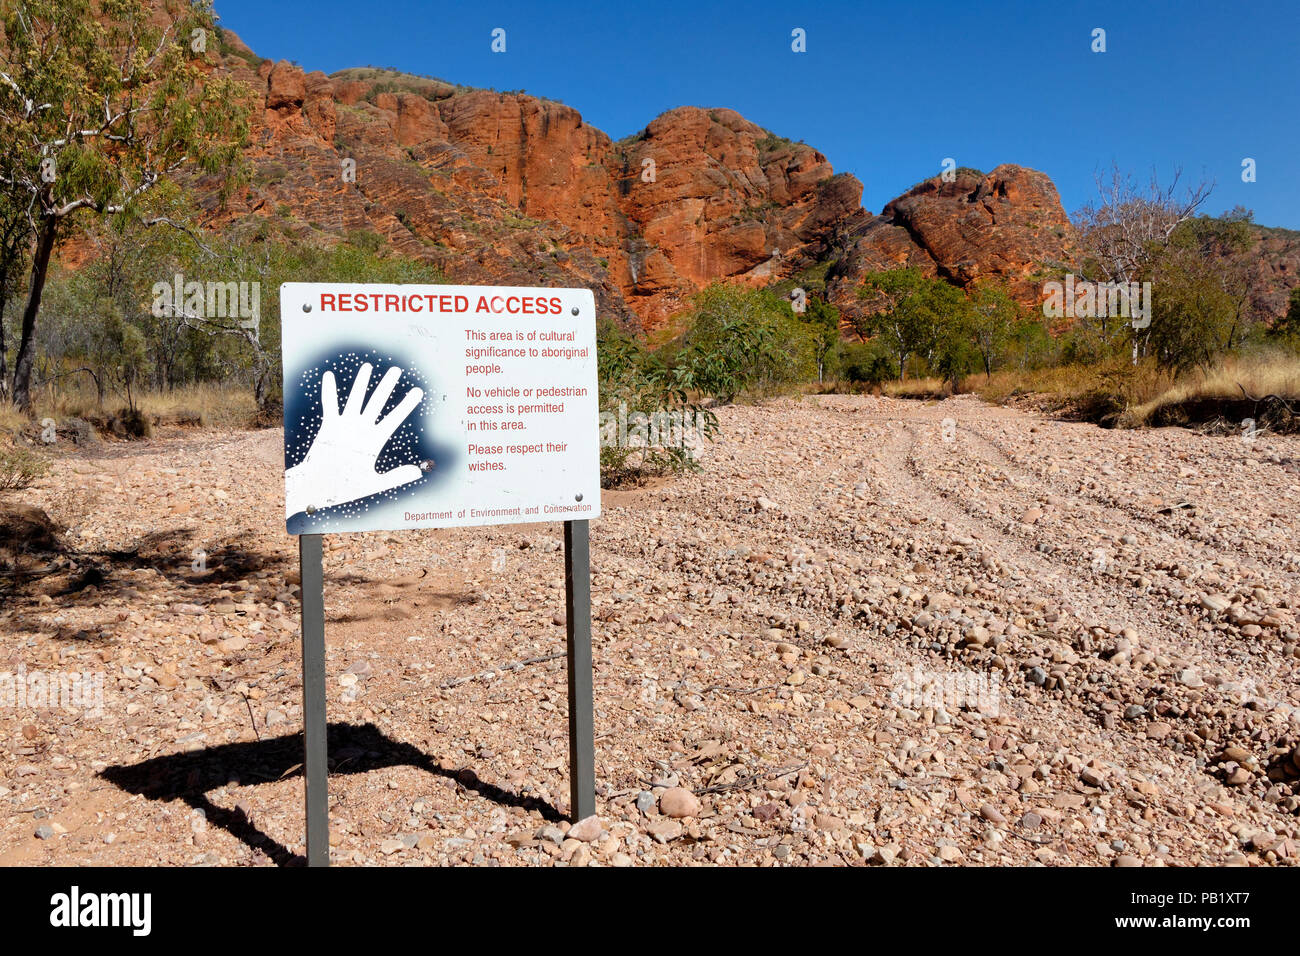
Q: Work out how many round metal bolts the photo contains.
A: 4